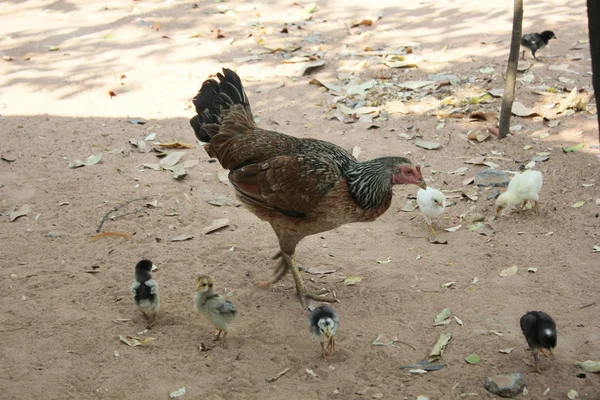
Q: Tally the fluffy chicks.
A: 7